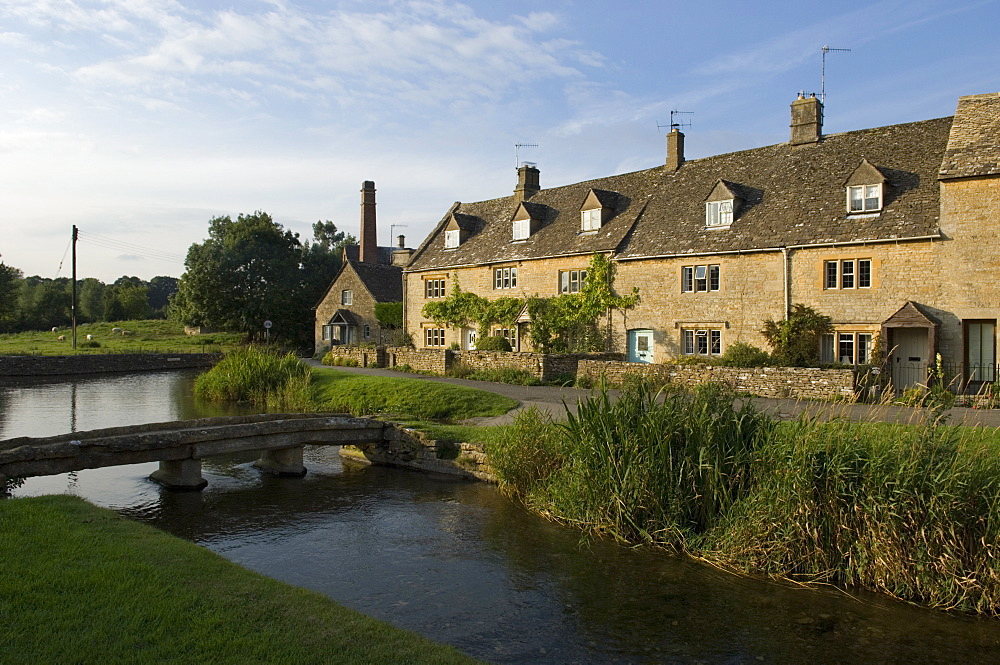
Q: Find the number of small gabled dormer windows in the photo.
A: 5